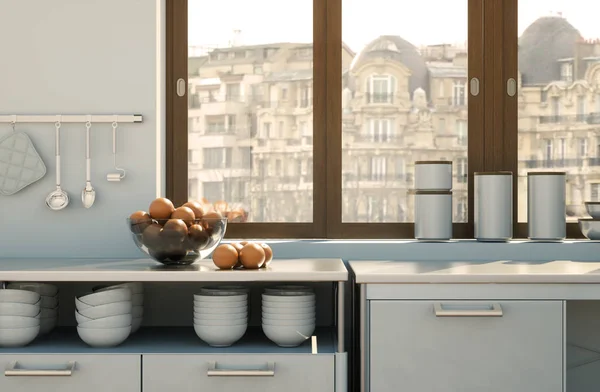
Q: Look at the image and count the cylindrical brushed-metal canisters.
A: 4